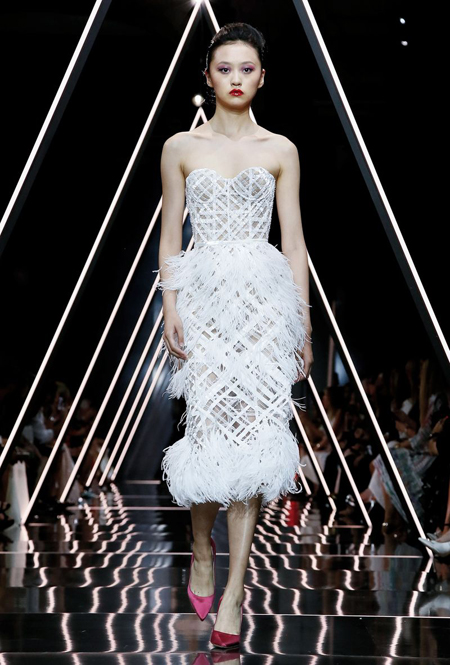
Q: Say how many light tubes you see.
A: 12